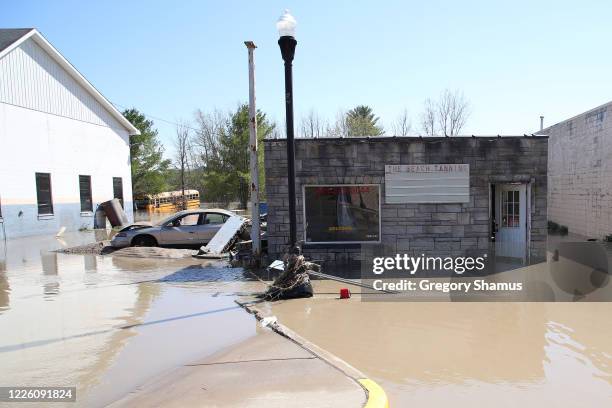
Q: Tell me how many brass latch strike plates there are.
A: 0